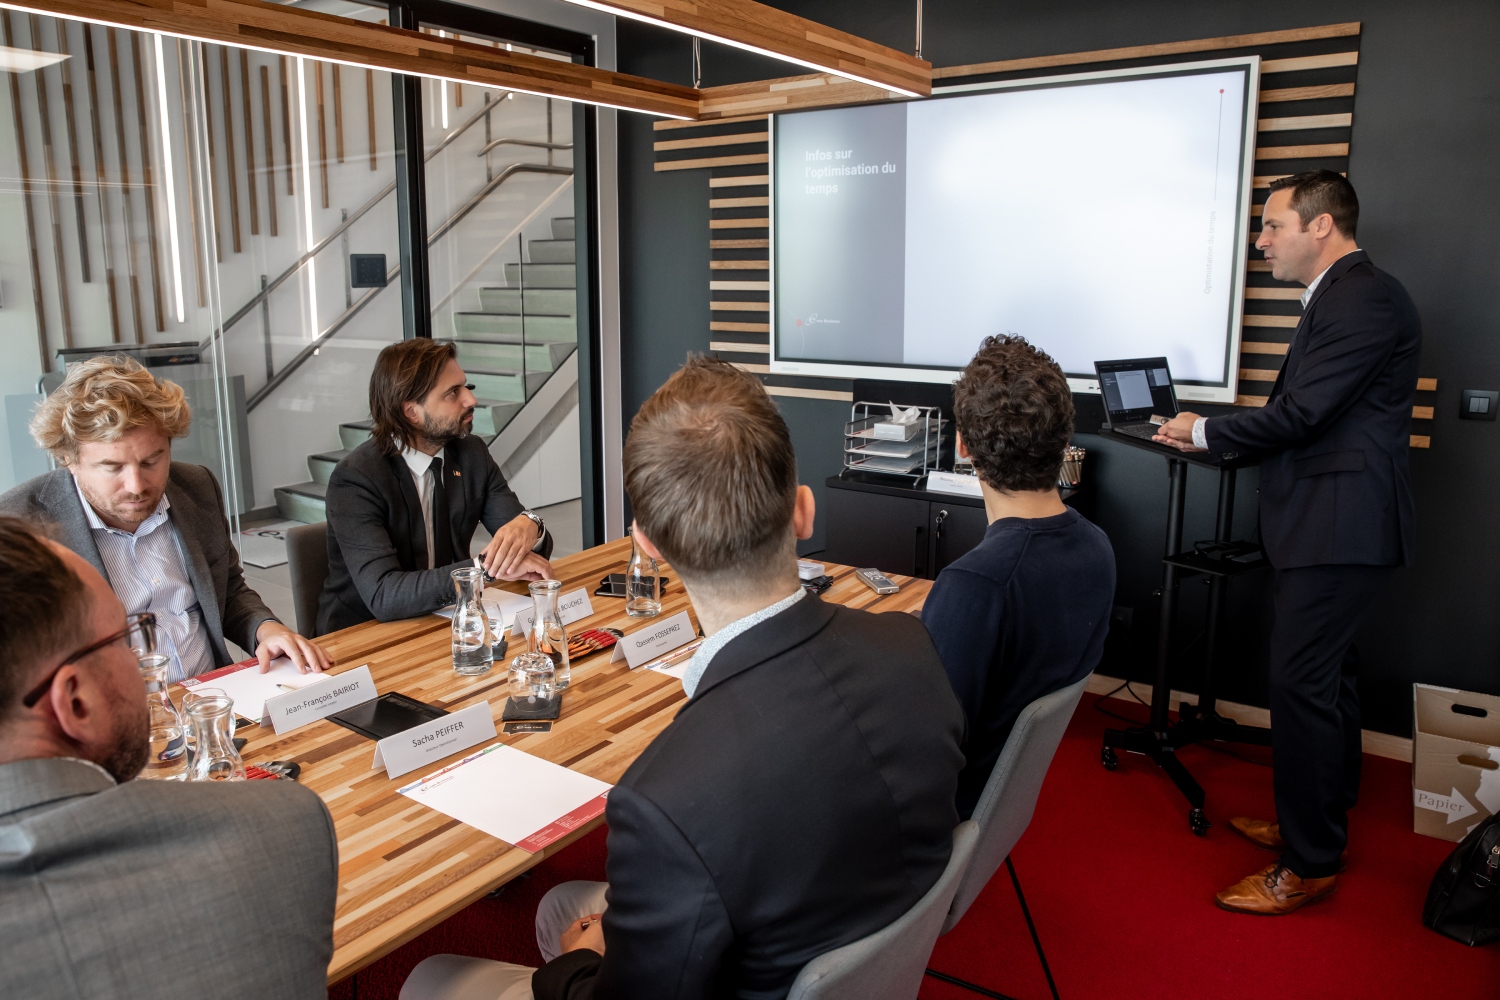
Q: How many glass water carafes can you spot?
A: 5